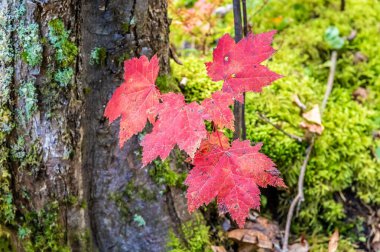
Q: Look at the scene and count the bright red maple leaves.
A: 5